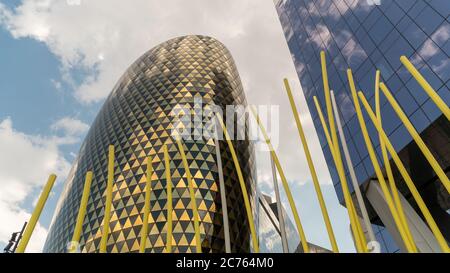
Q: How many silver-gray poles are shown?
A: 3